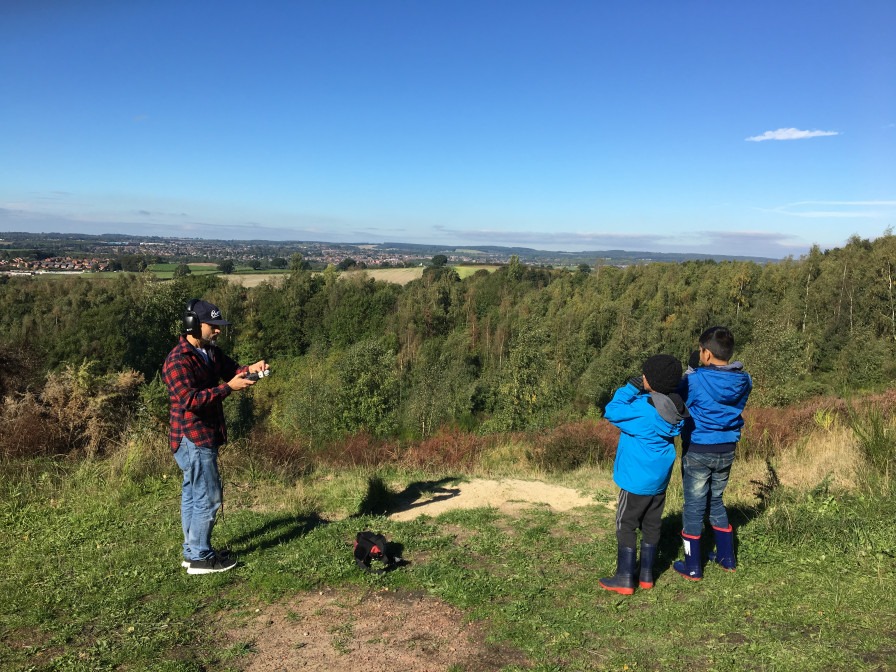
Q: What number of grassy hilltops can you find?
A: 1